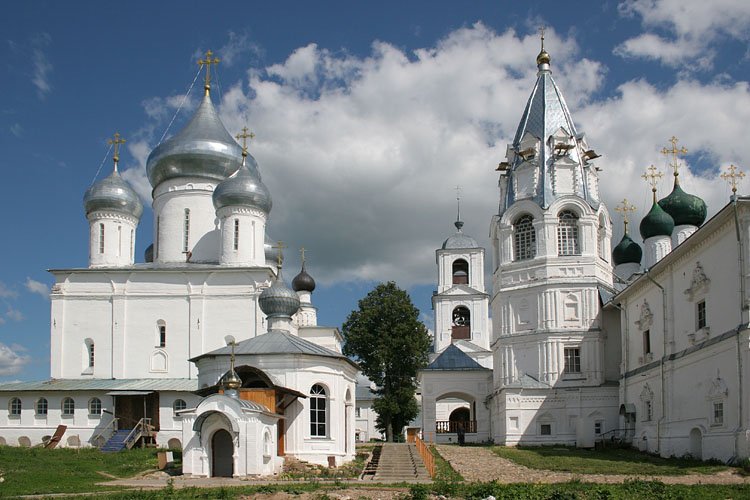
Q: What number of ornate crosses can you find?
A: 12